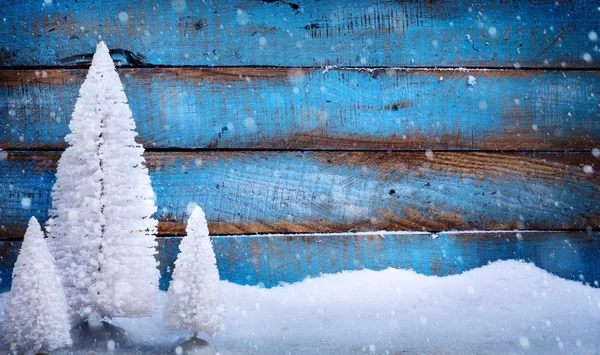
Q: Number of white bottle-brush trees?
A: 3